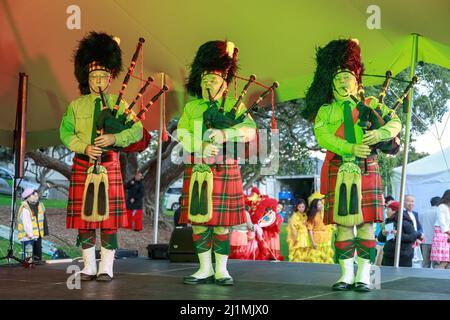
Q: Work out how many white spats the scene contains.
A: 6